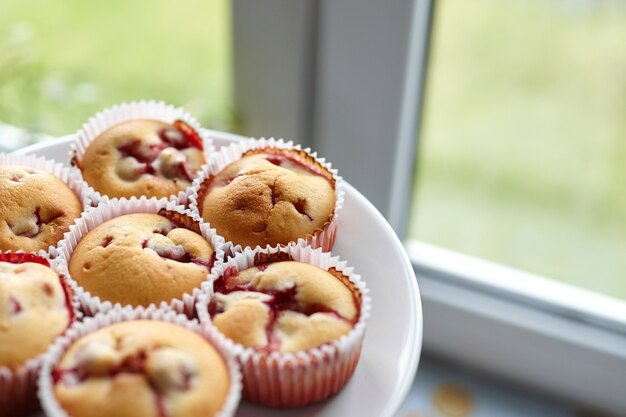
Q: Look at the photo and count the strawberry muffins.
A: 7